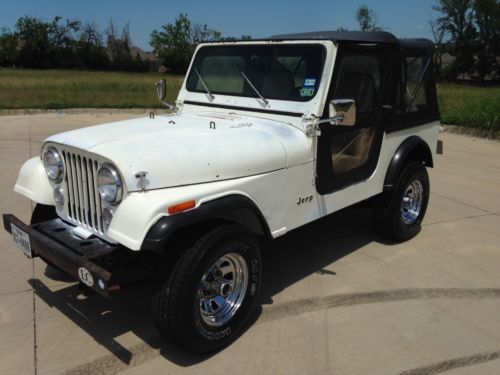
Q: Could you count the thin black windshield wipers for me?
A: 2